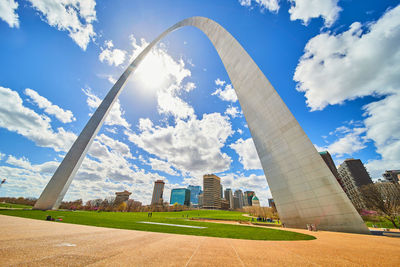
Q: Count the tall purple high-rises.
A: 0